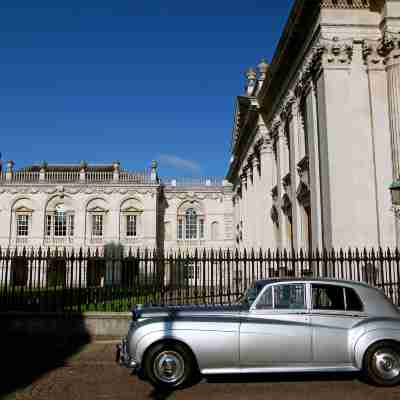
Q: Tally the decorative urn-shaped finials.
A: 7